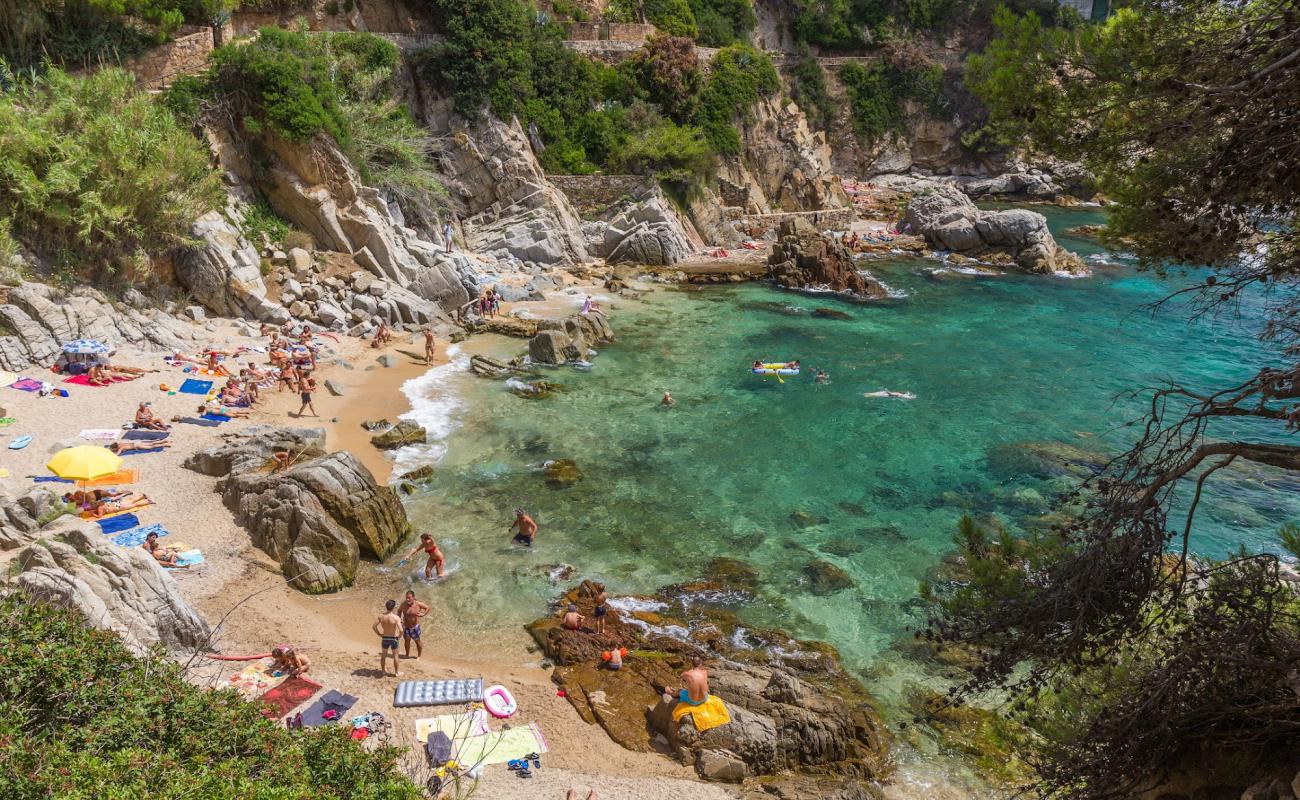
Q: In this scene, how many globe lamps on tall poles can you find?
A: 0